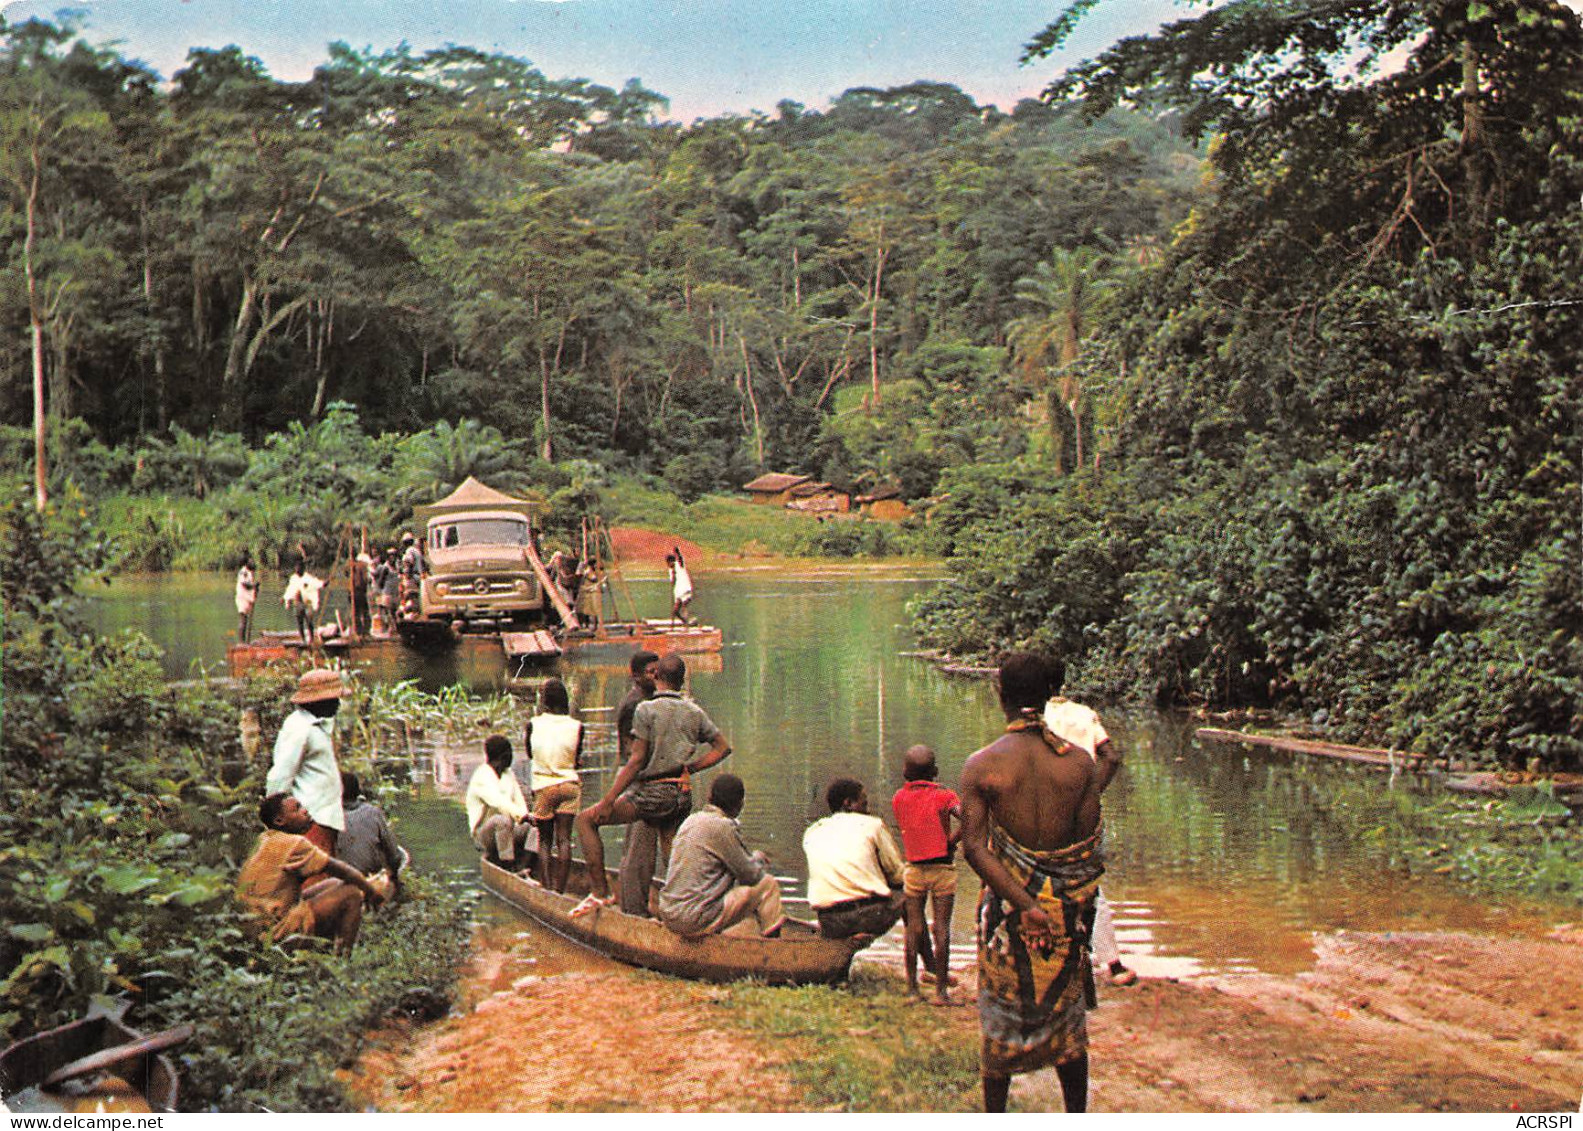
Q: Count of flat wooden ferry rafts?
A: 1